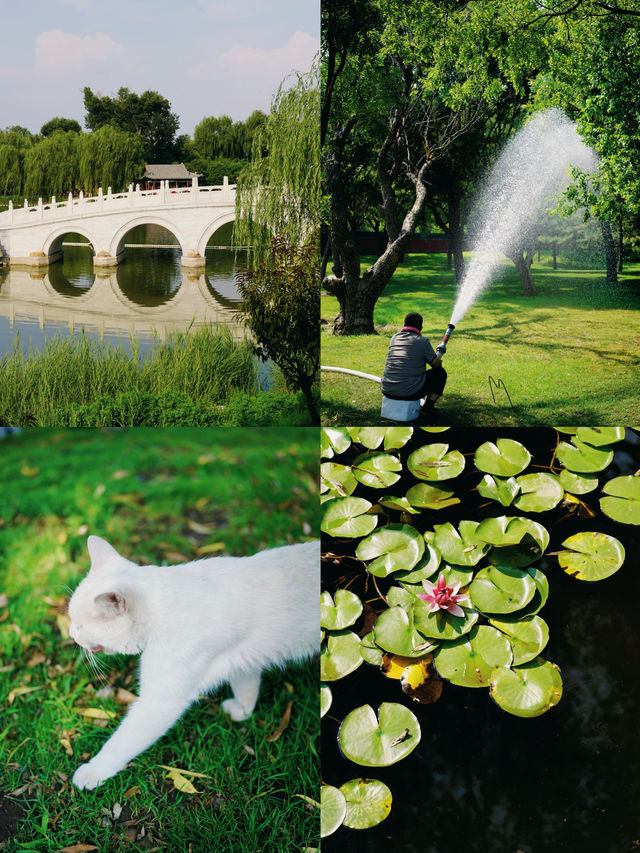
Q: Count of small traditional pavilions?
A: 1